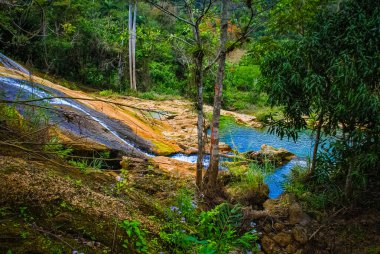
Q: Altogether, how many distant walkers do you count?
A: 0